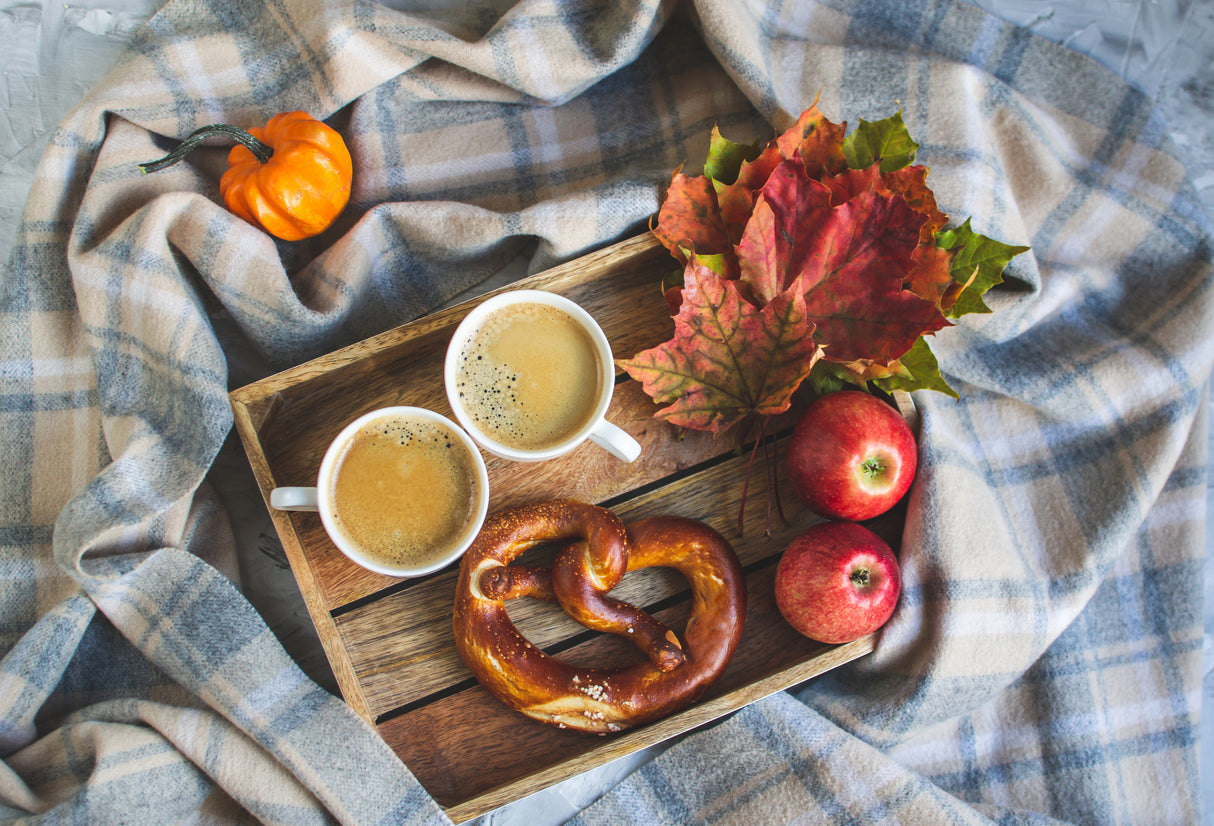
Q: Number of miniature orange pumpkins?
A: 1